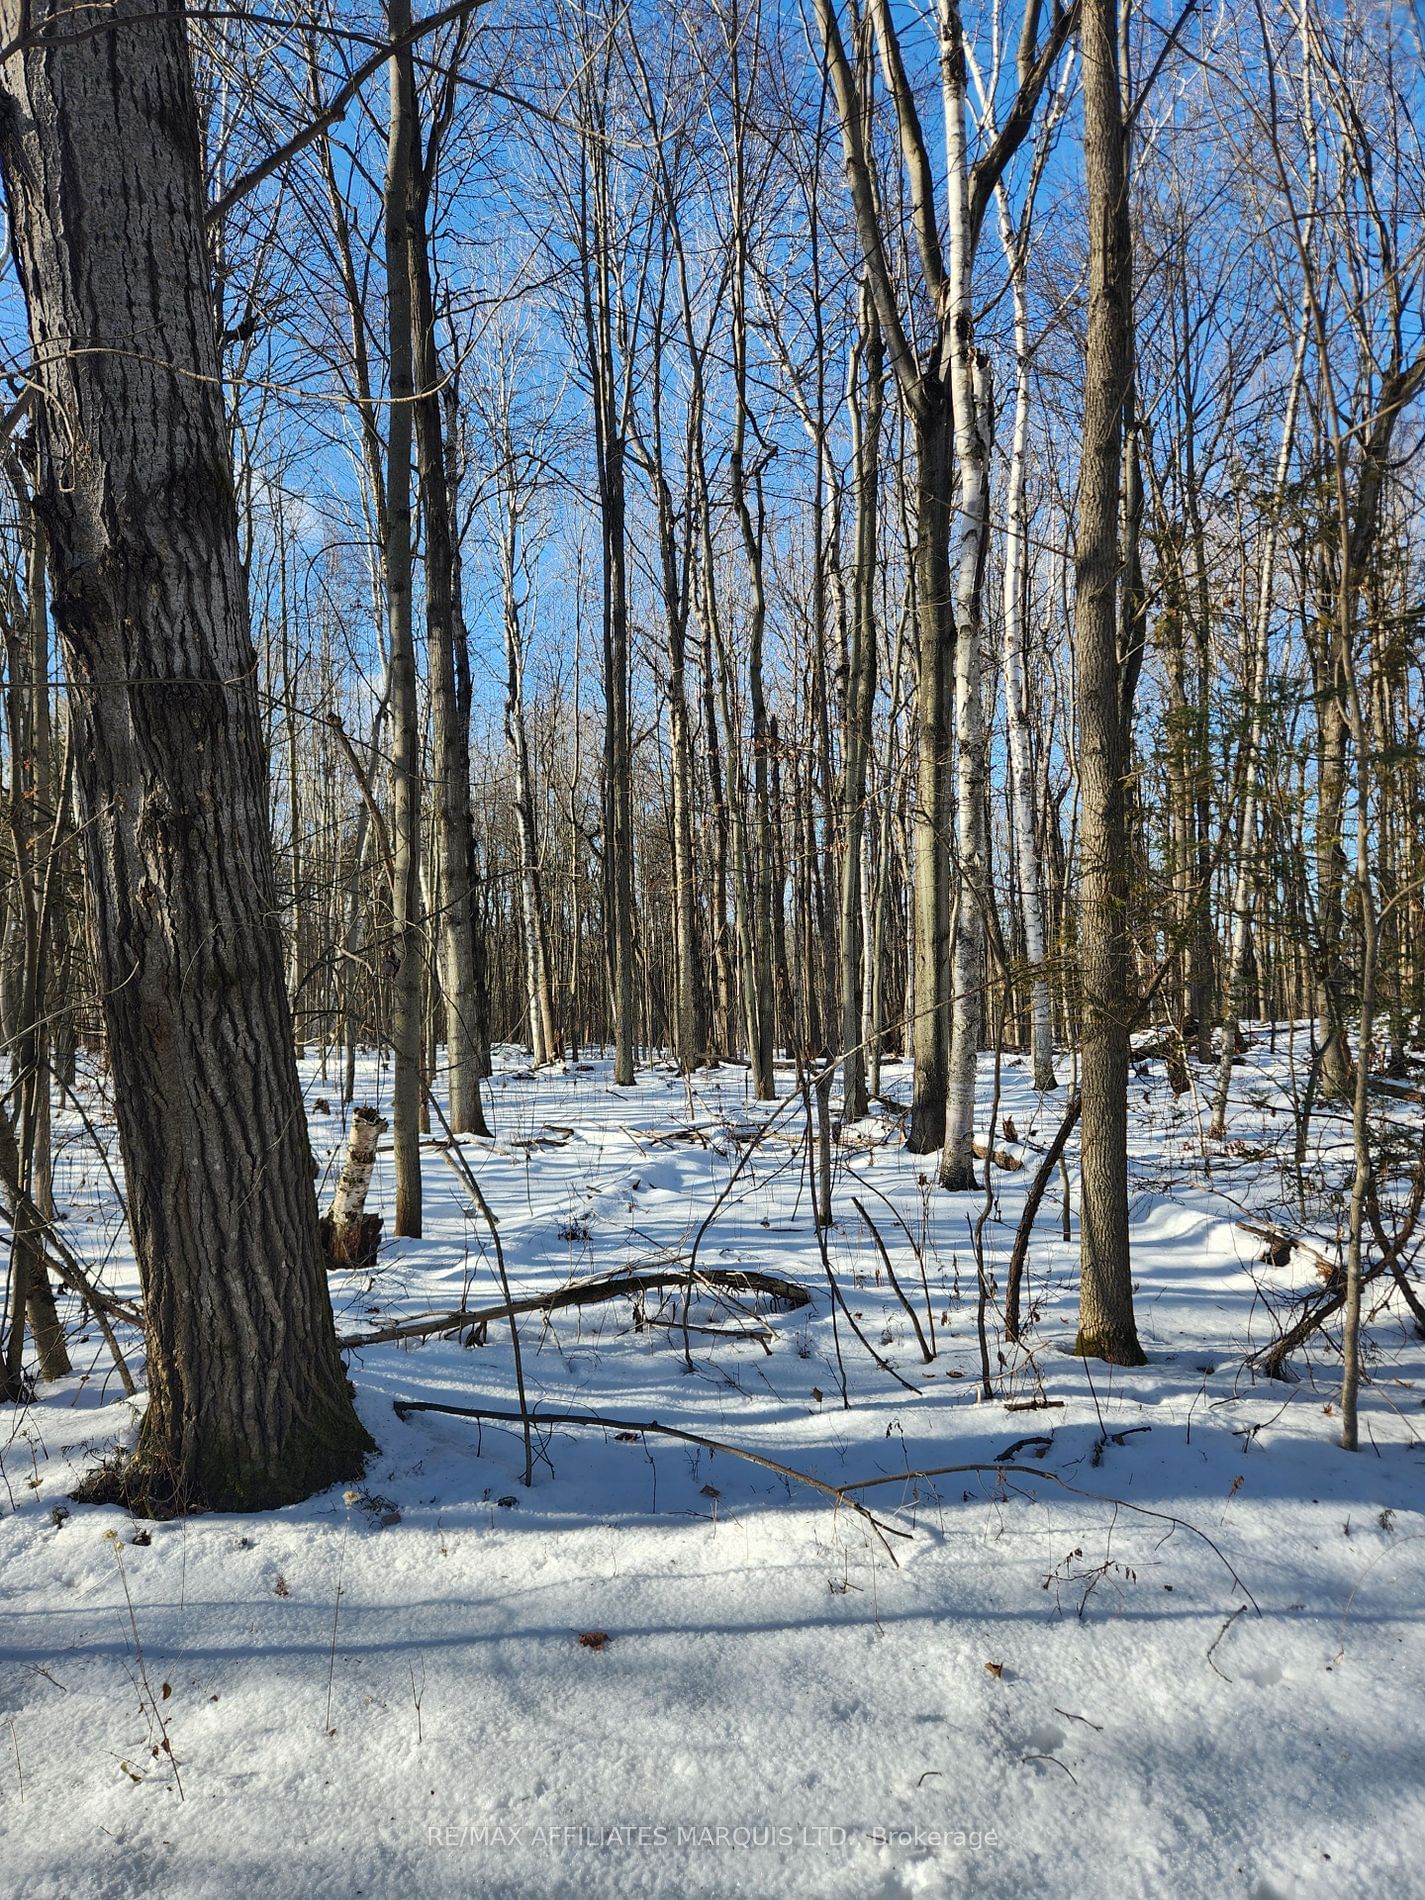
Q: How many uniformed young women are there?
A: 0